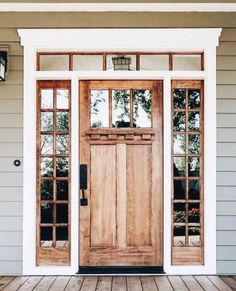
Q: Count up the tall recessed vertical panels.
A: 2